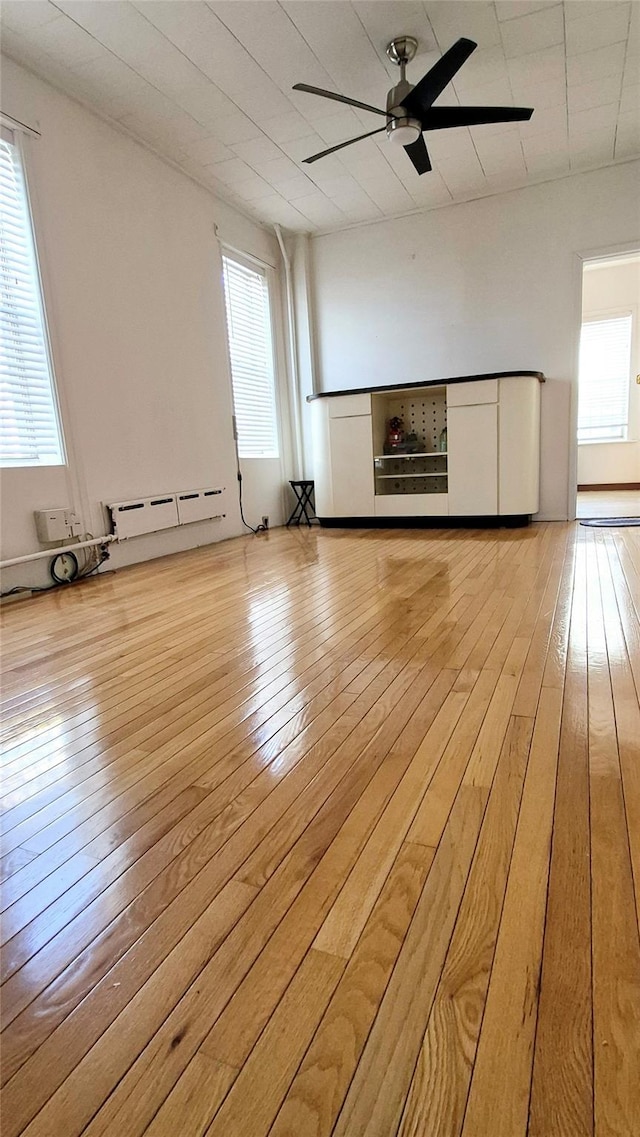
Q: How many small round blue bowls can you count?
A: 0